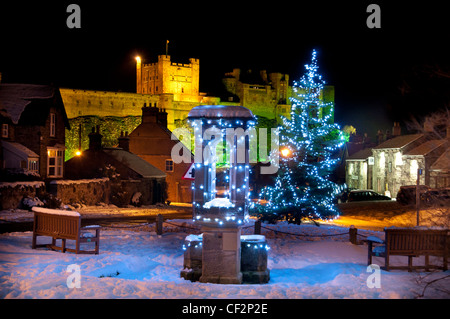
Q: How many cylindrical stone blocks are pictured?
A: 2